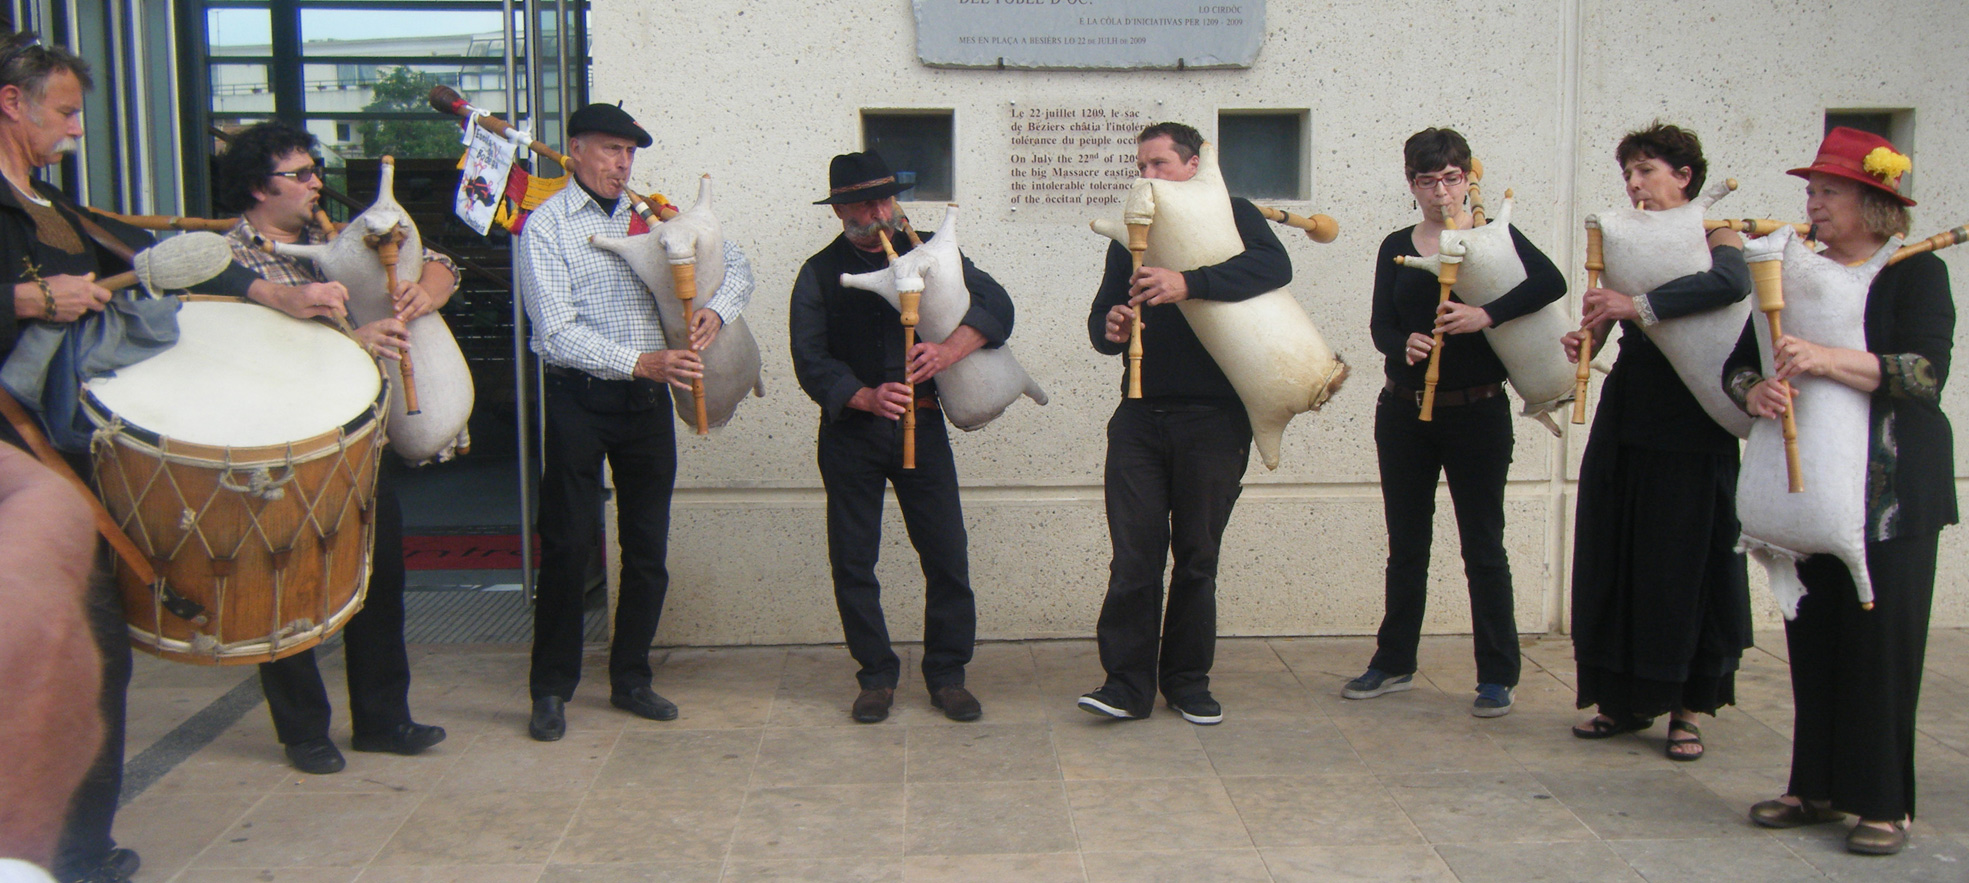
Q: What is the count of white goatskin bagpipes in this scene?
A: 7